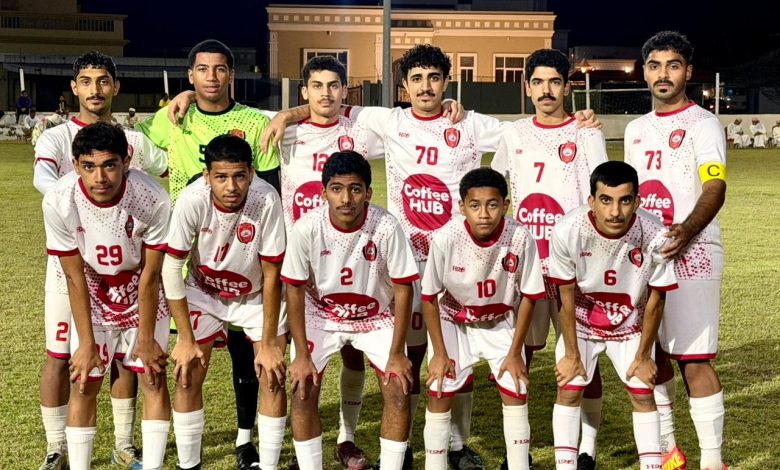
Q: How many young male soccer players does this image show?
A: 11